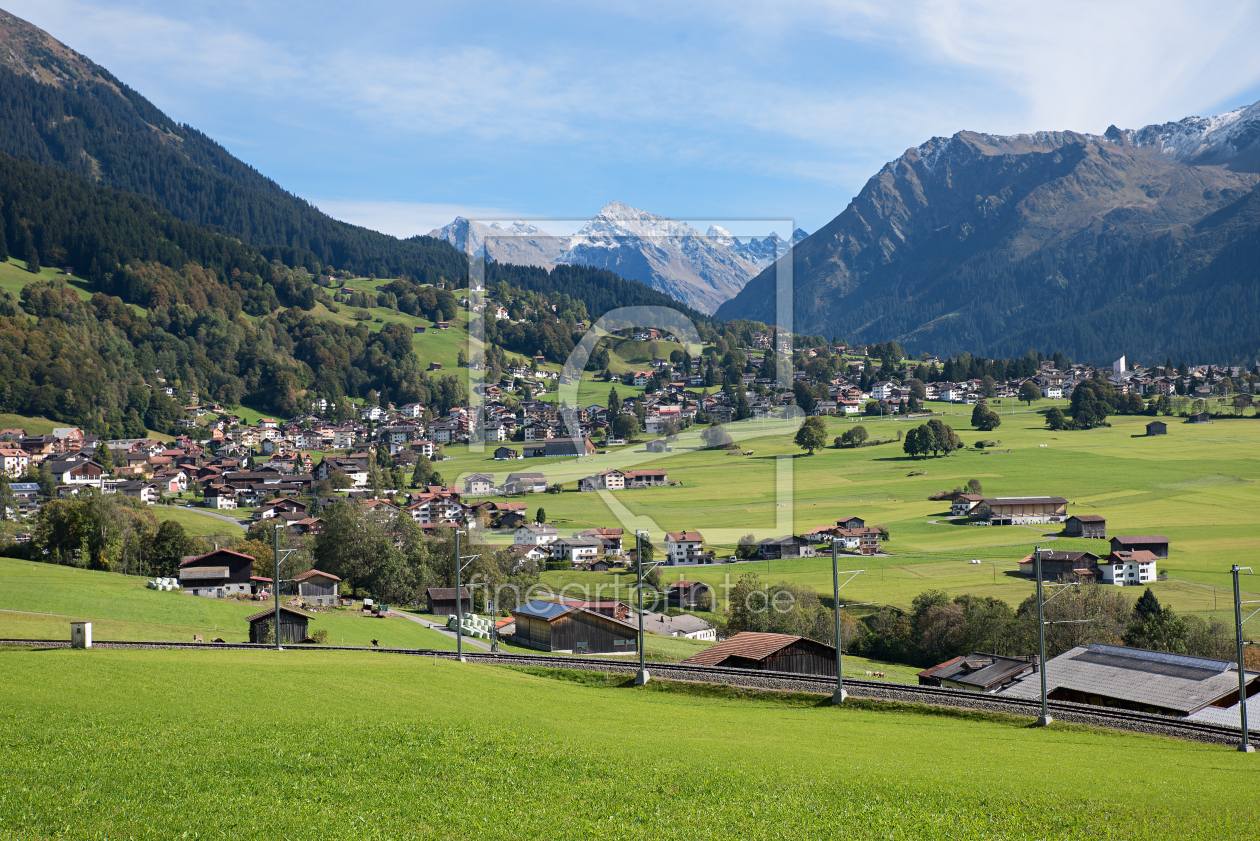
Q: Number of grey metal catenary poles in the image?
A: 6